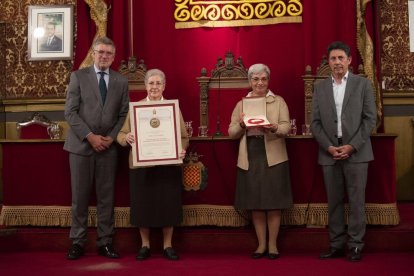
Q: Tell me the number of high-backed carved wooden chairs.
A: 3